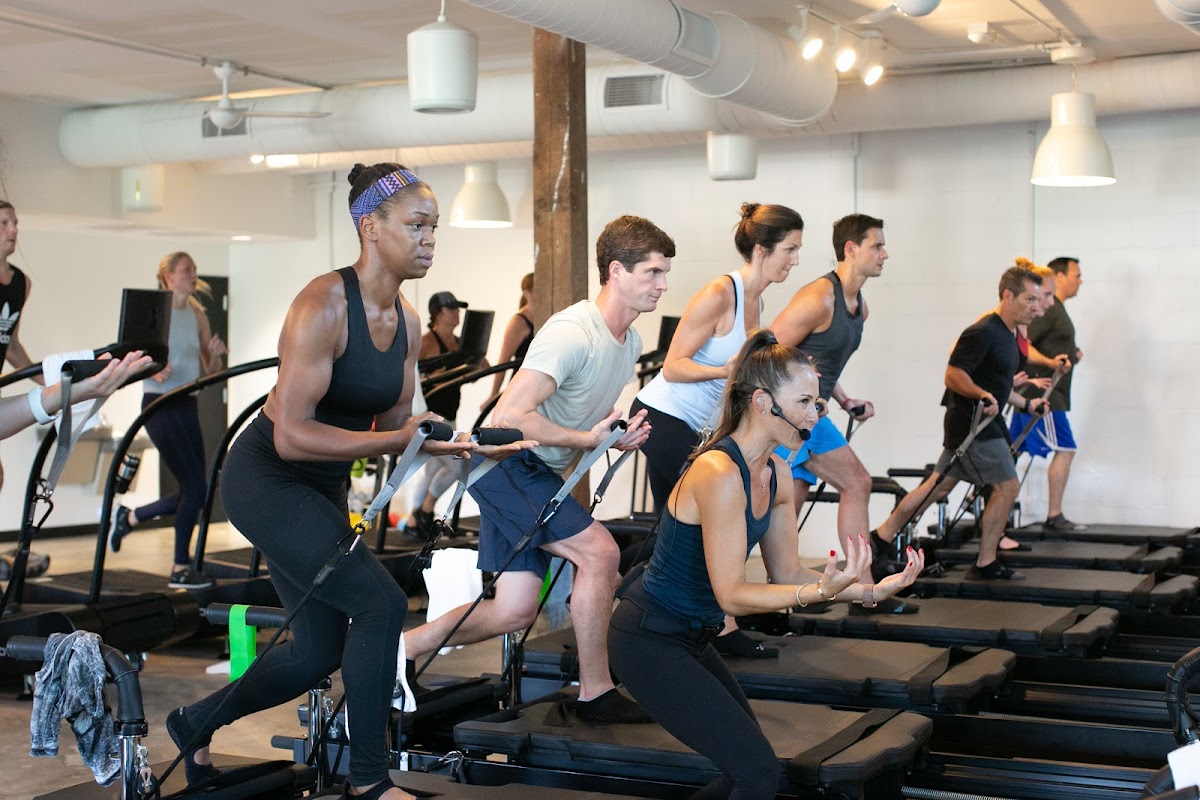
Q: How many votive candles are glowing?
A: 0